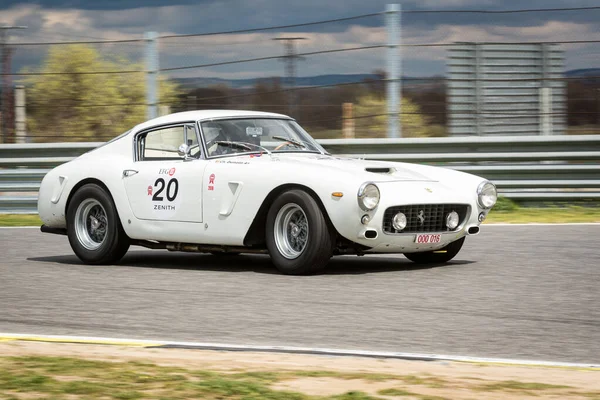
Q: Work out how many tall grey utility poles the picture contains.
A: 2